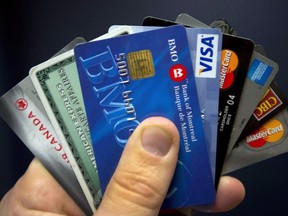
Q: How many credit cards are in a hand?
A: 8